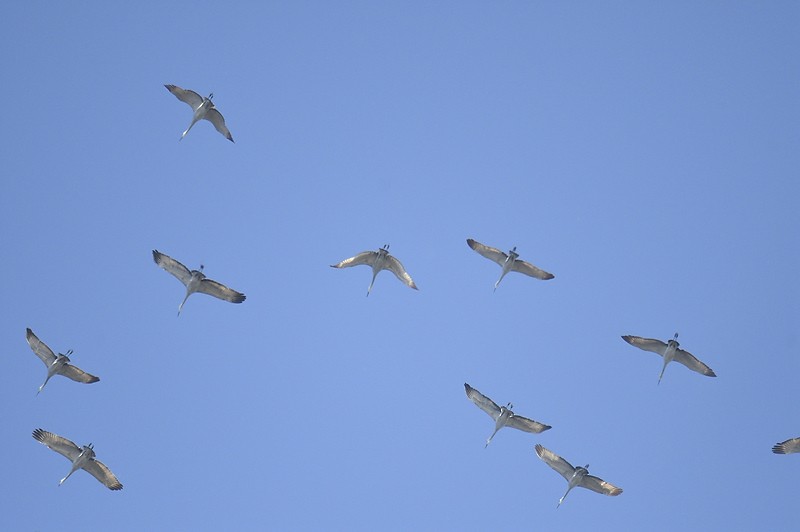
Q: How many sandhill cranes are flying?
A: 10